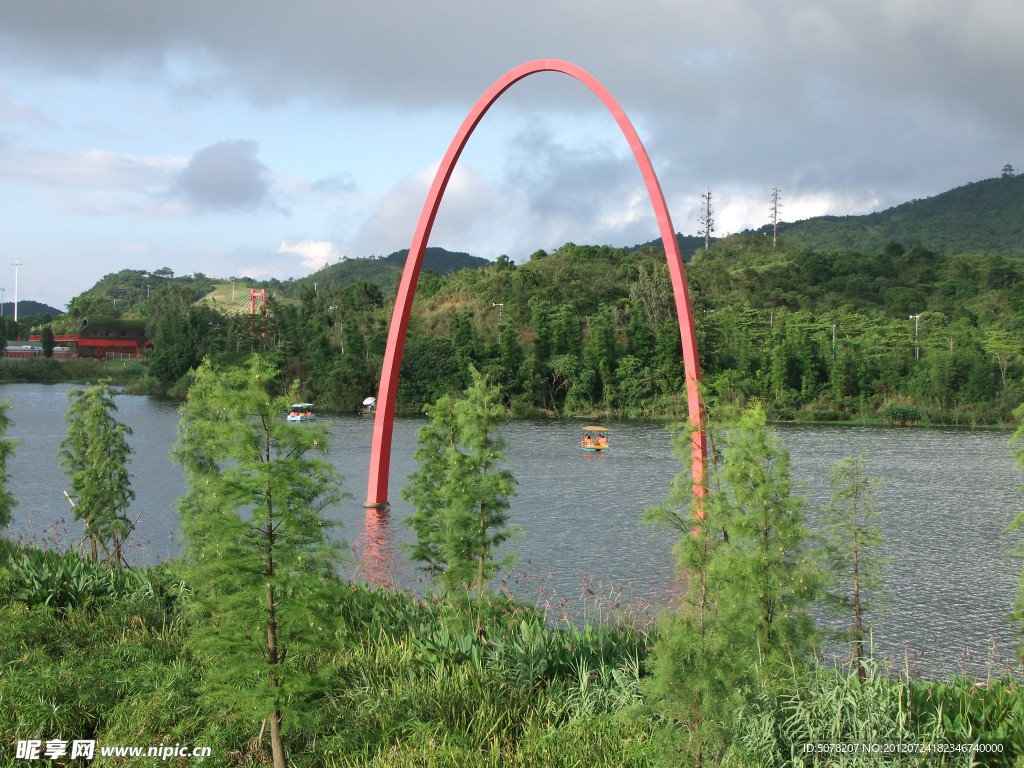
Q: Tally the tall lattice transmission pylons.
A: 2